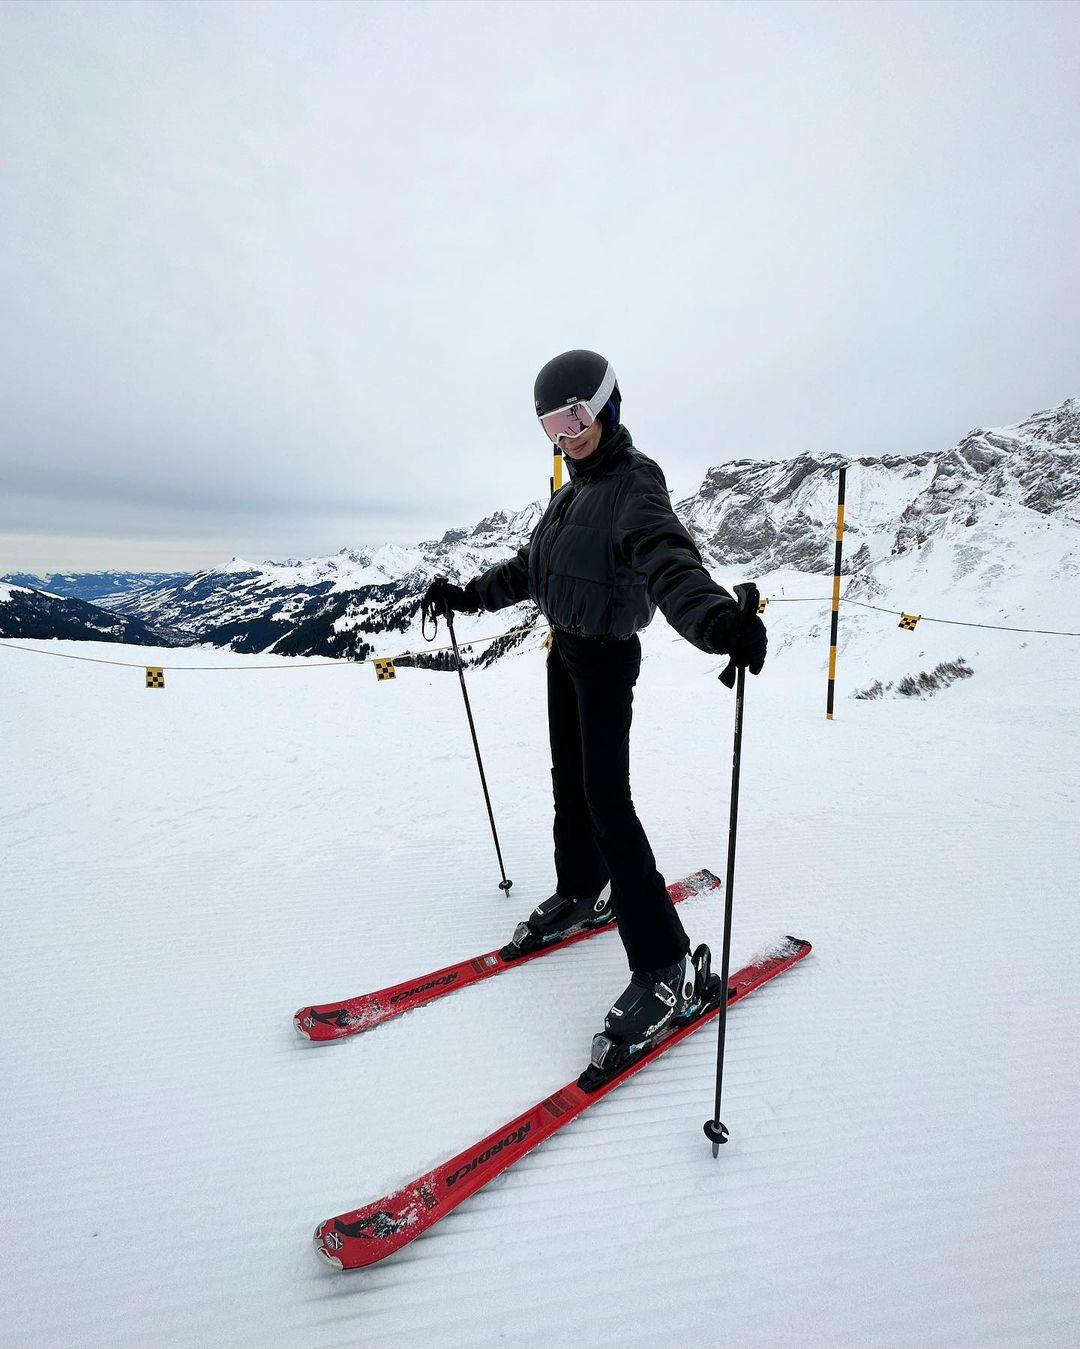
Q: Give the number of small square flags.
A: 4